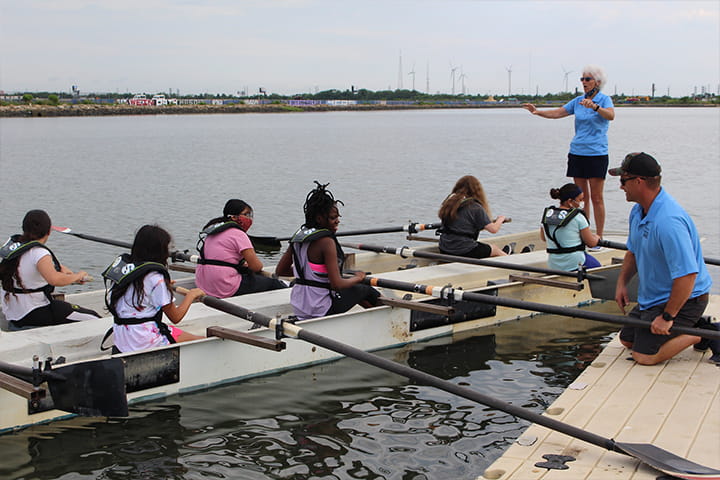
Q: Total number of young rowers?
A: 6